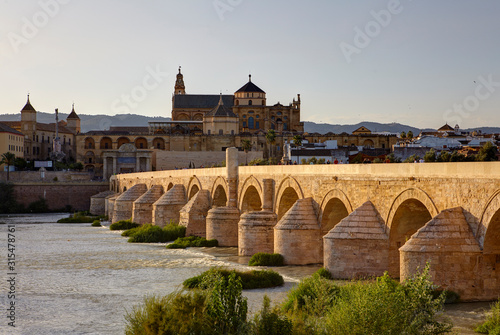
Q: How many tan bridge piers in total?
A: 12